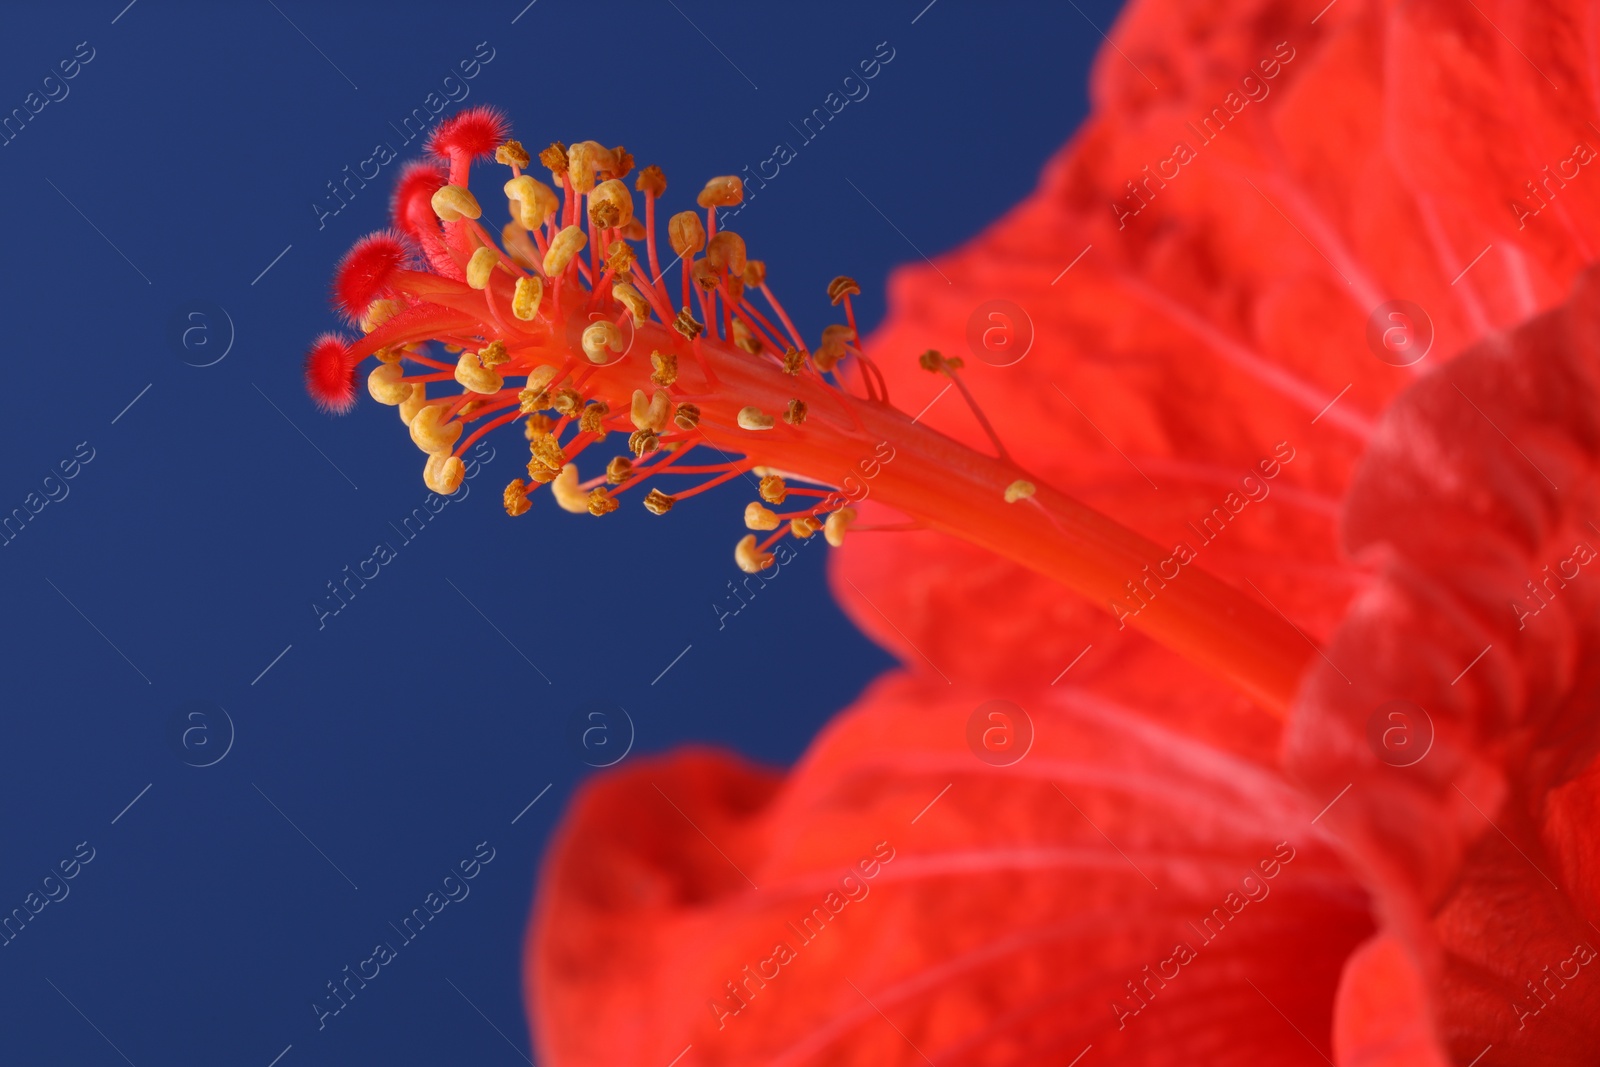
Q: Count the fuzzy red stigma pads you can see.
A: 4